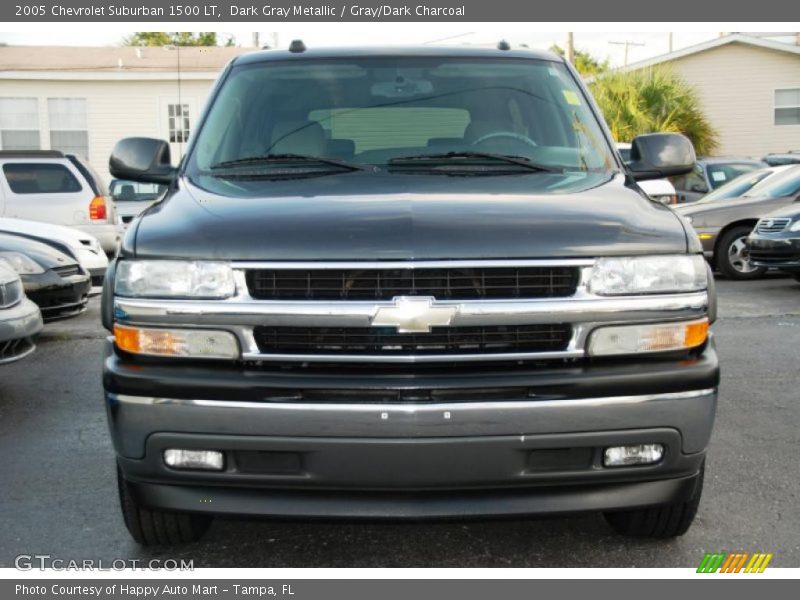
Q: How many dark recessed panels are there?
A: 2